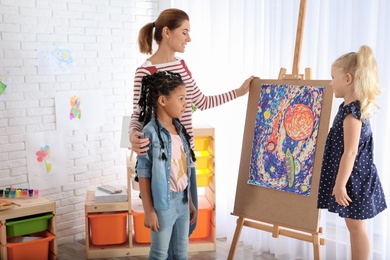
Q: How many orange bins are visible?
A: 4